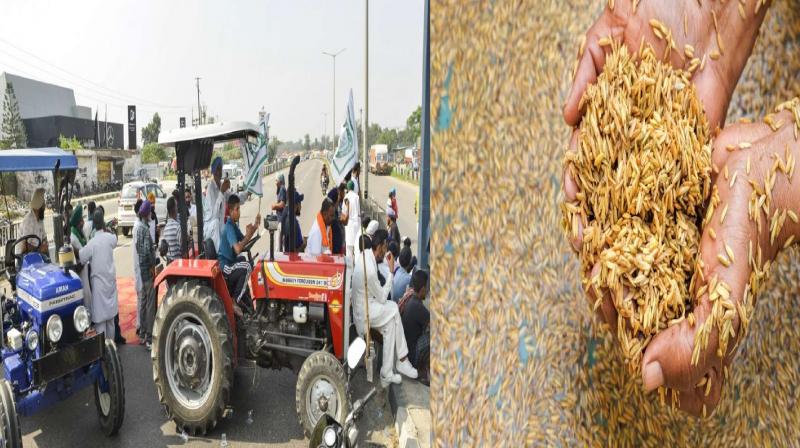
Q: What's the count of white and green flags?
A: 2